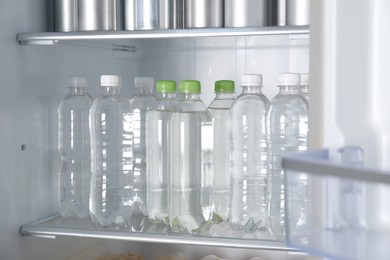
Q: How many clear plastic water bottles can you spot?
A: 9